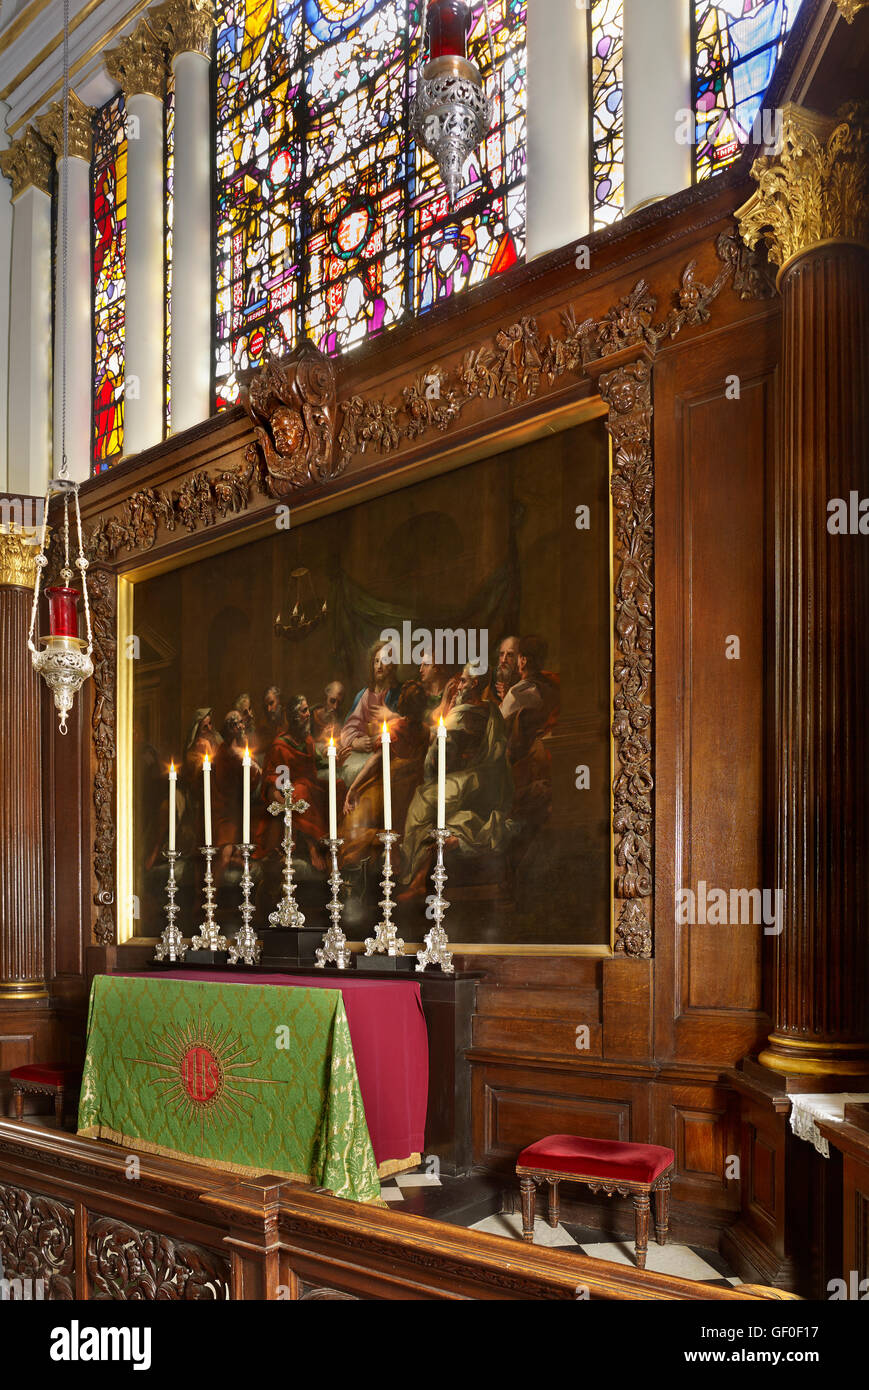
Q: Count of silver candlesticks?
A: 6